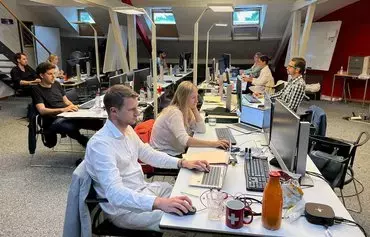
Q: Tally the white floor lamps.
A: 4